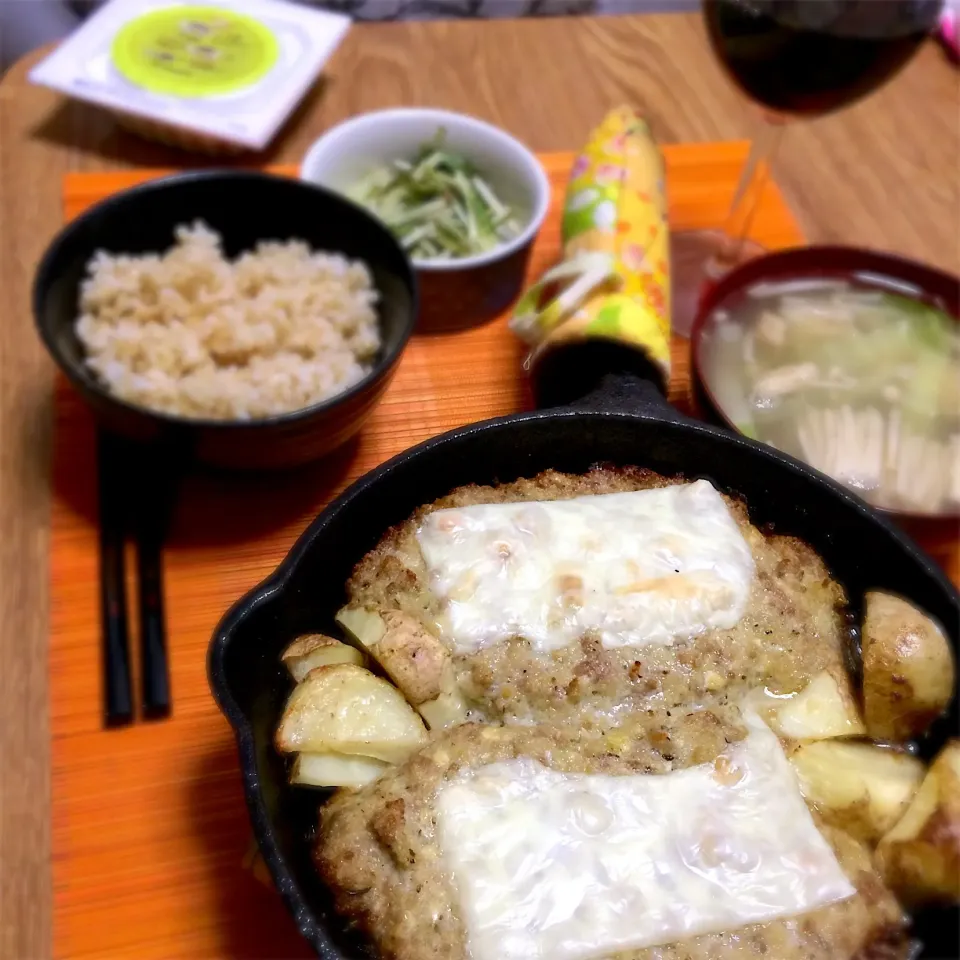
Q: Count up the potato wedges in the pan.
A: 8